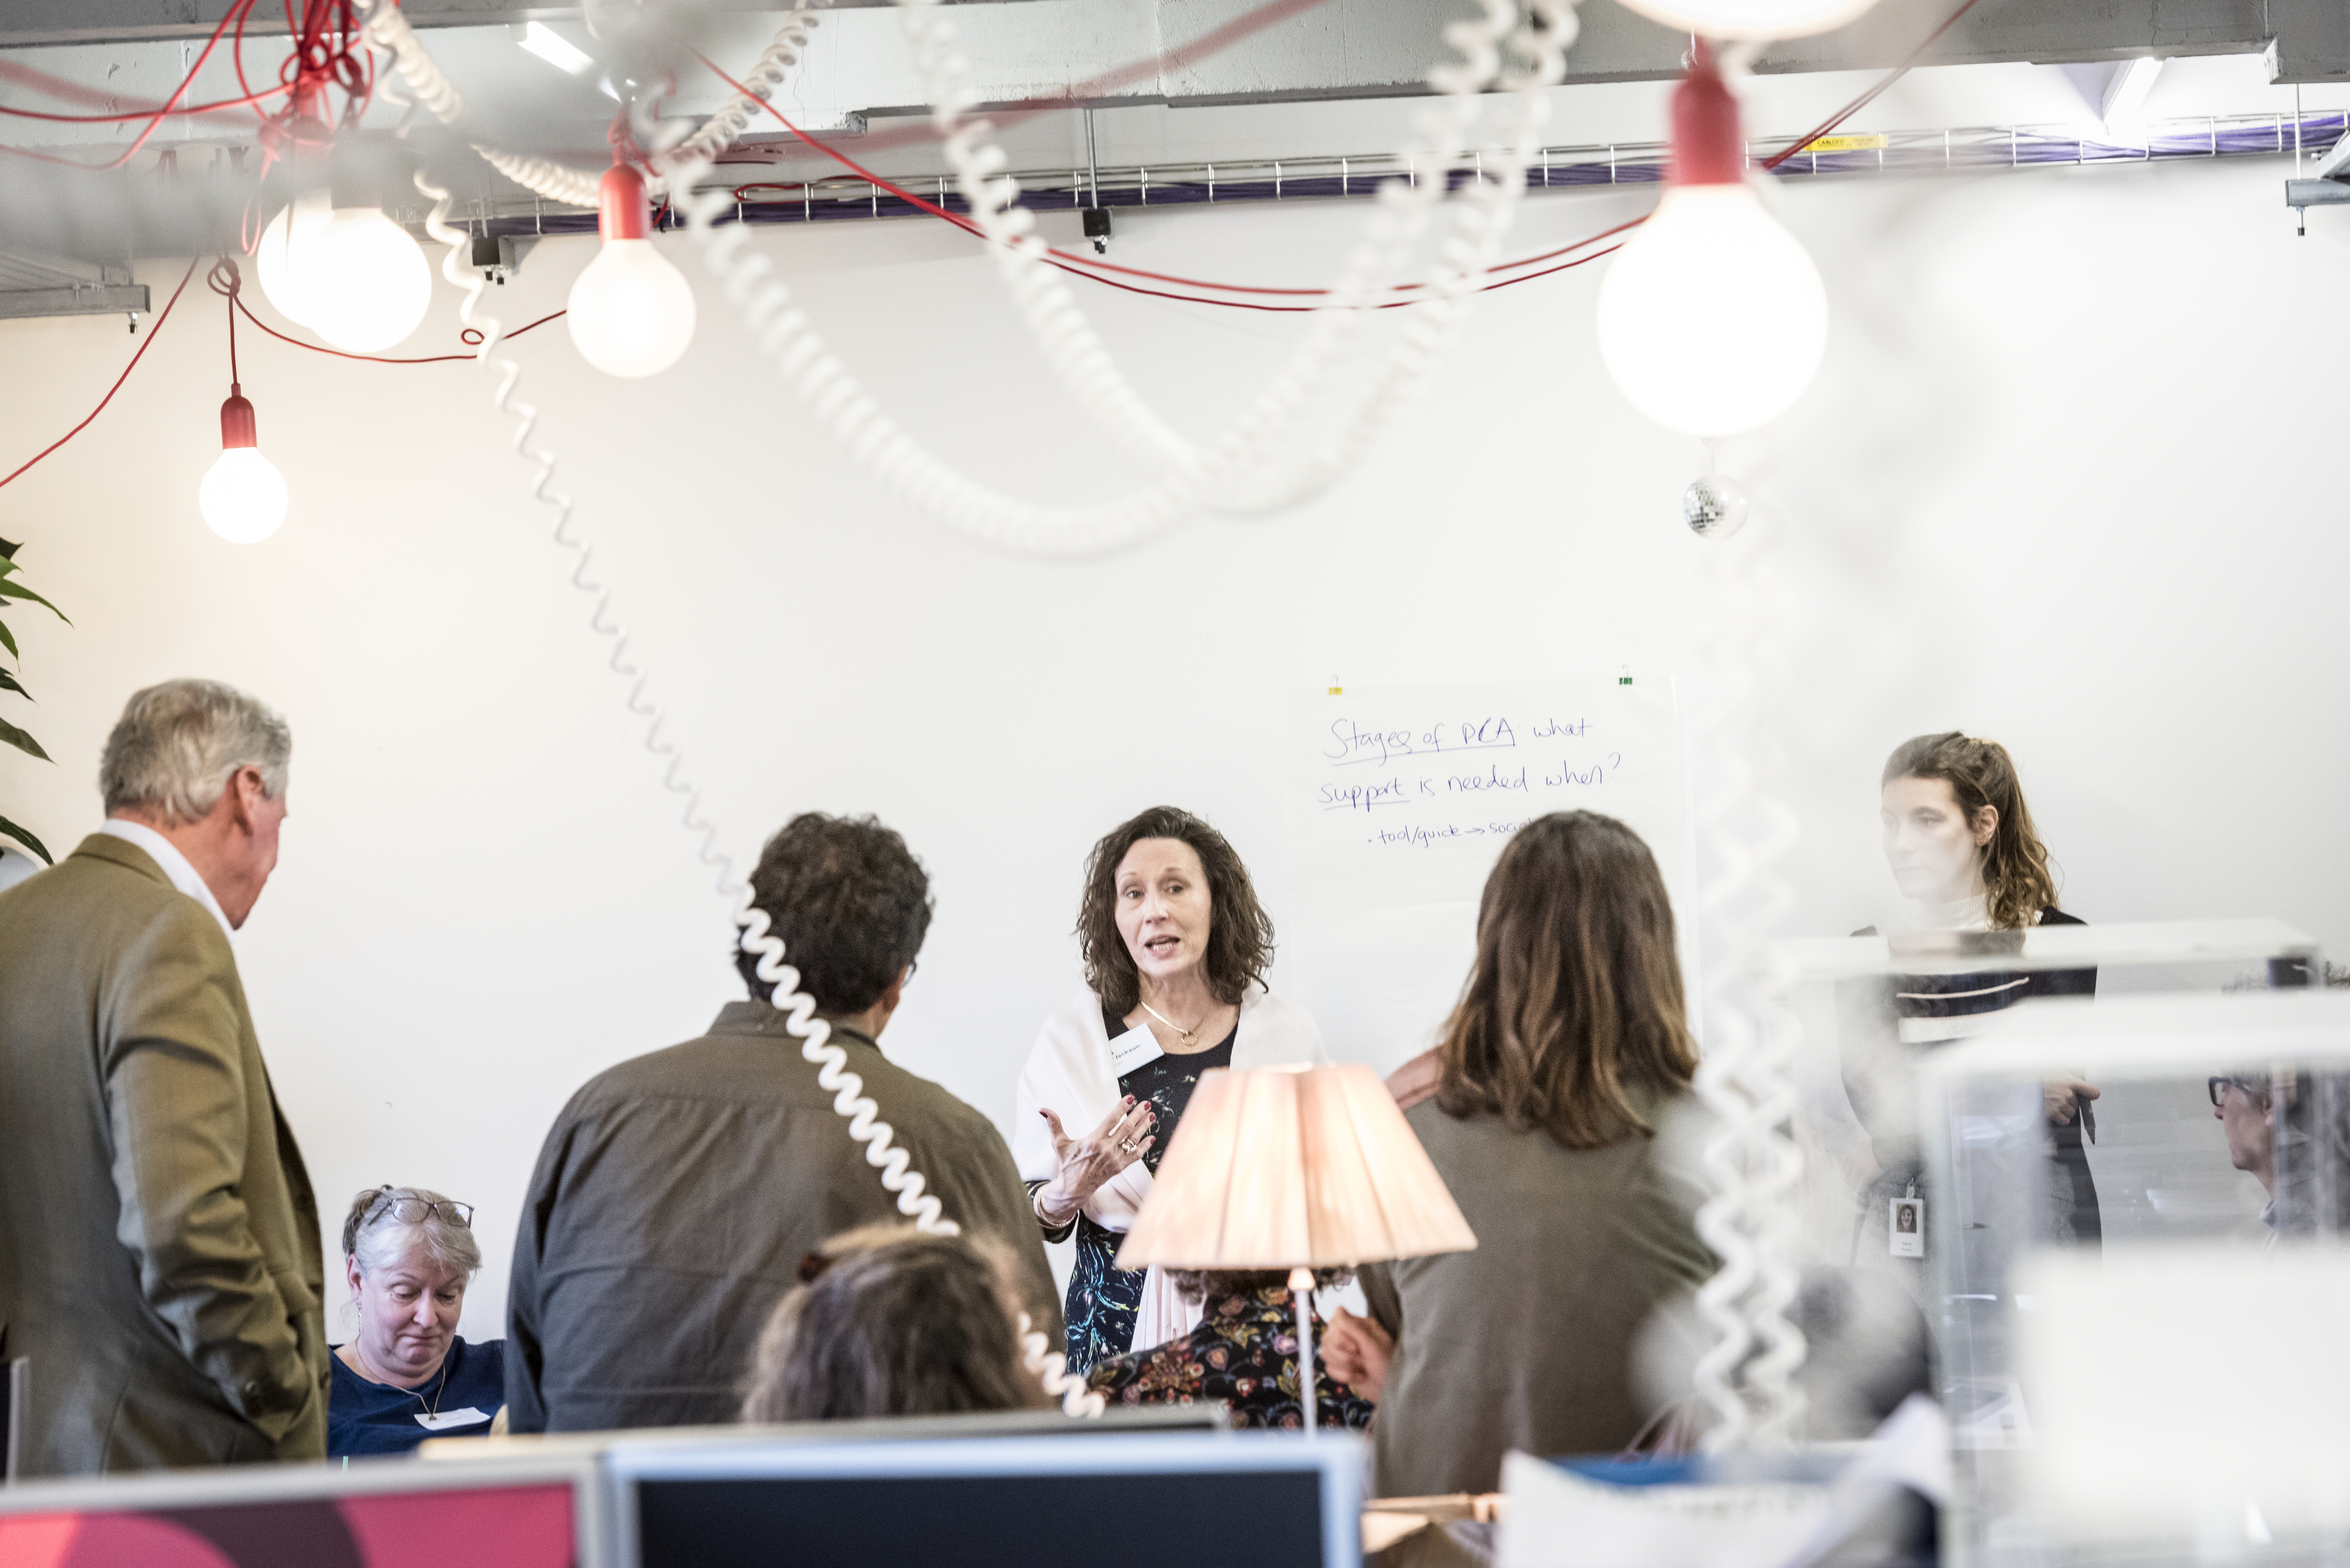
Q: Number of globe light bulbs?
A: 6